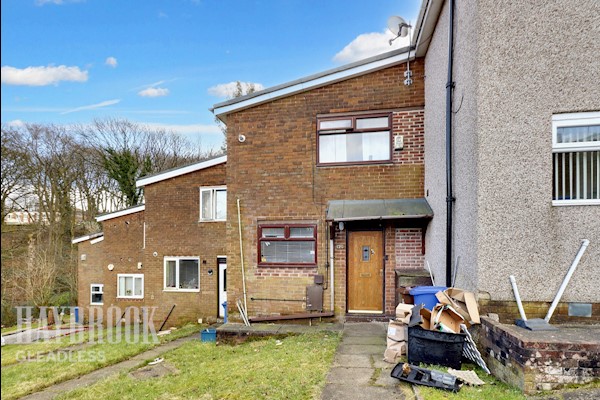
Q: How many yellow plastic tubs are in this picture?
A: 0